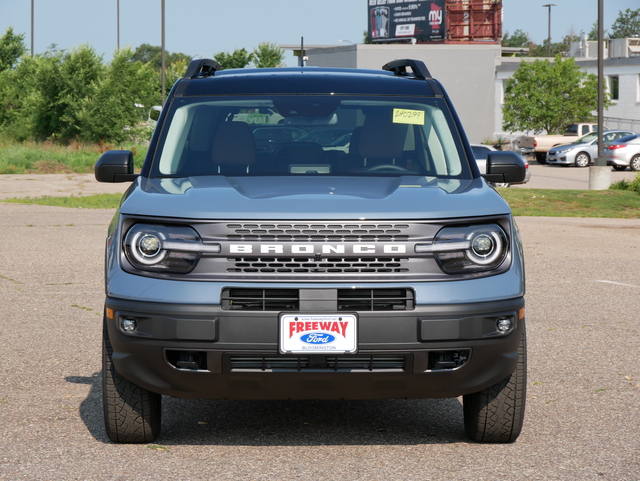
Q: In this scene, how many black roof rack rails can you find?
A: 2